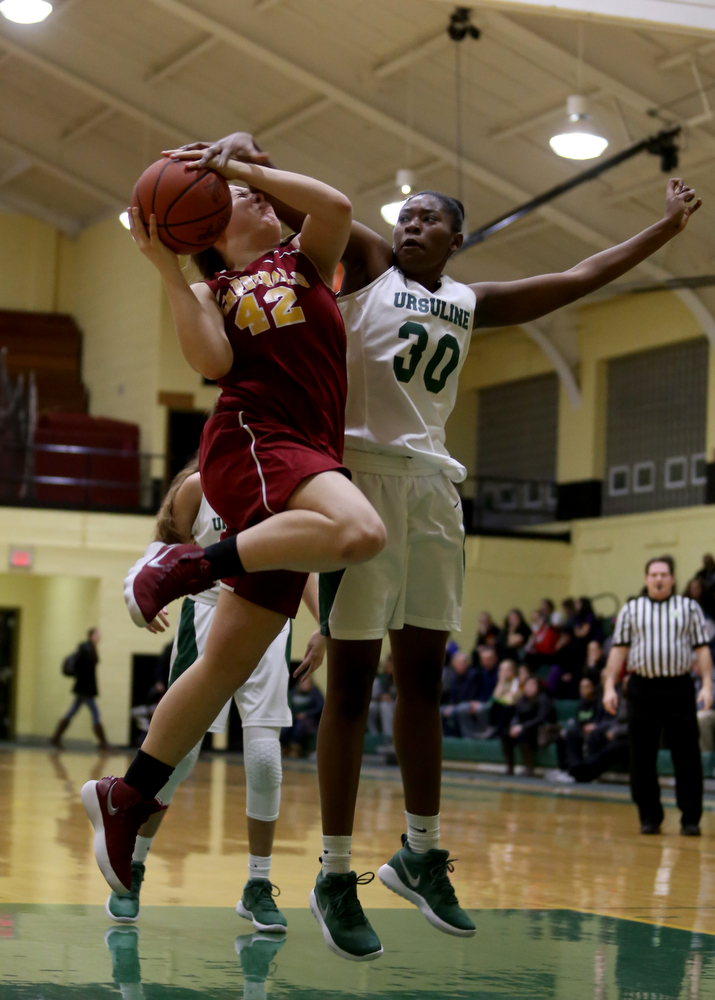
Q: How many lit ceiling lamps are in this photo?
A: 4